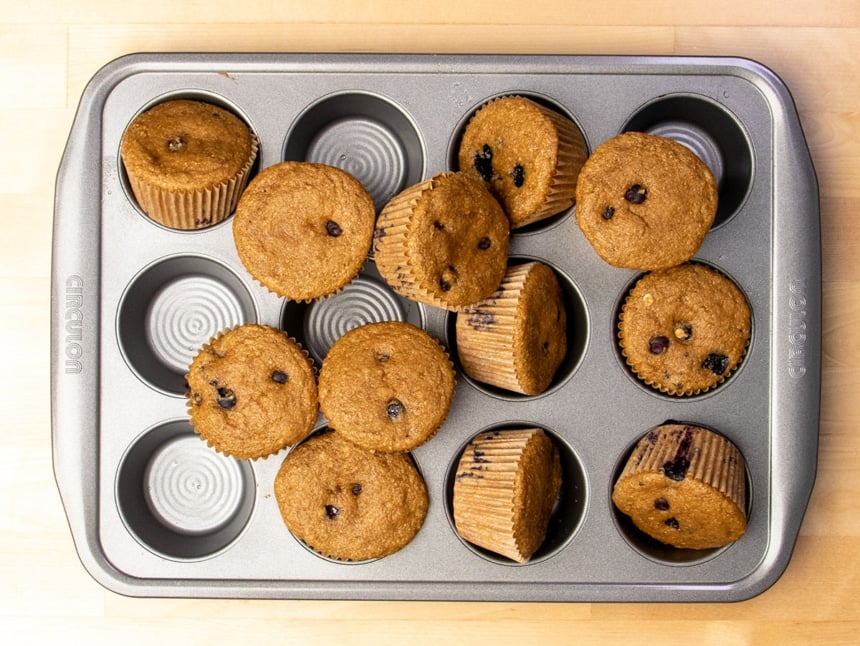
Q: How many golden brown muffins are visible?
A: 12